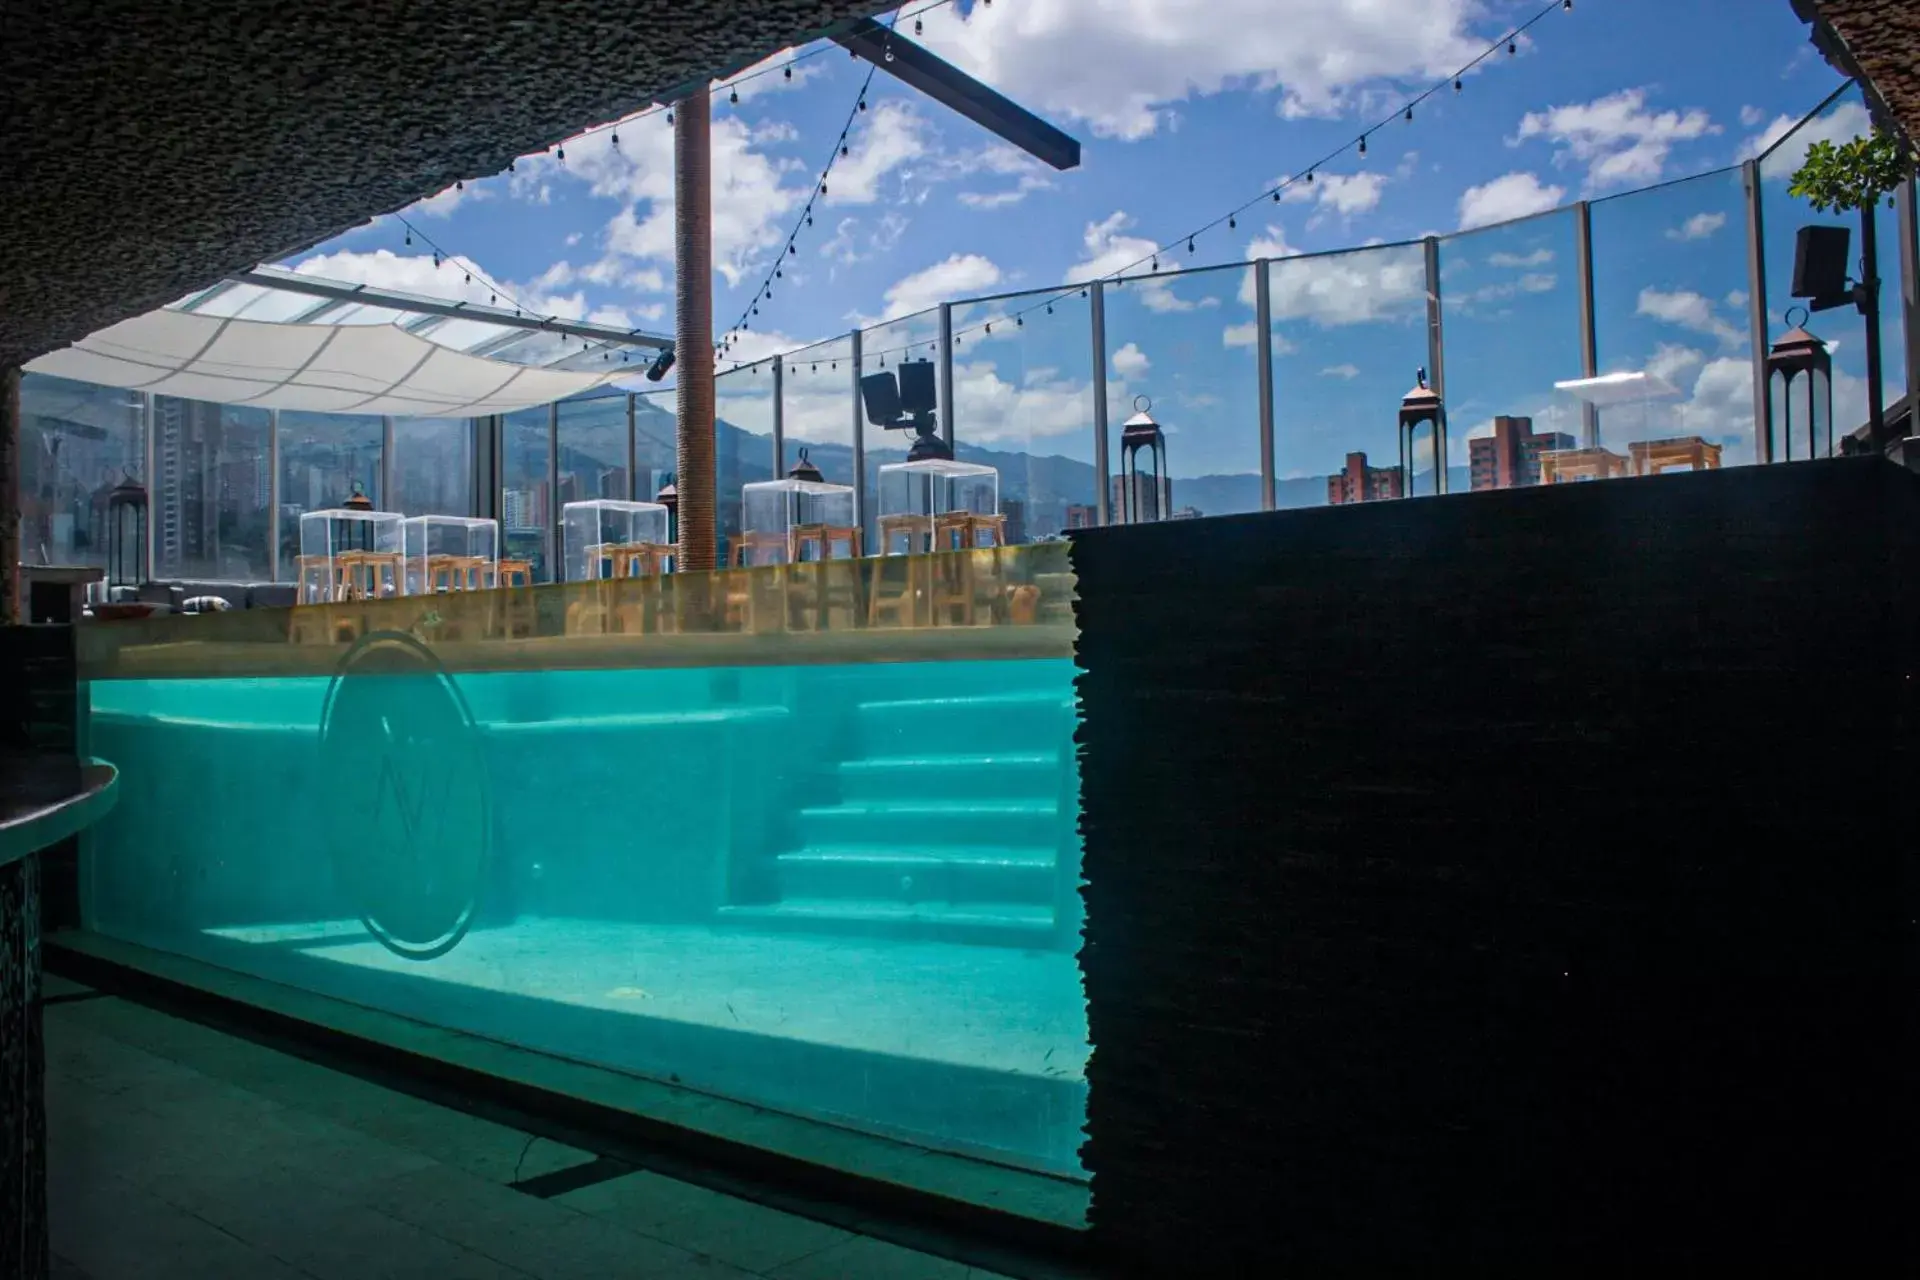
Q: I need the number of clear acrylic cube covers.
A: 6